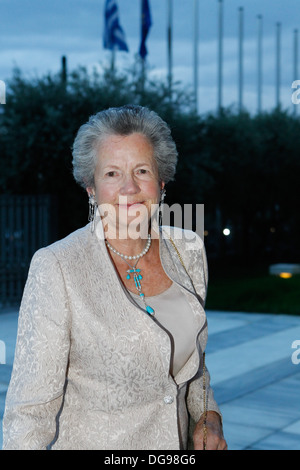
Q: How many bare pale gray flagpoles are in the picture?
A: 7